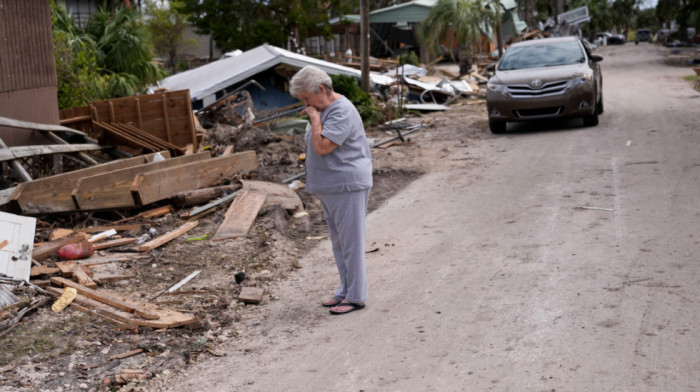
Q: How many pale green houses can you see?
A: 1